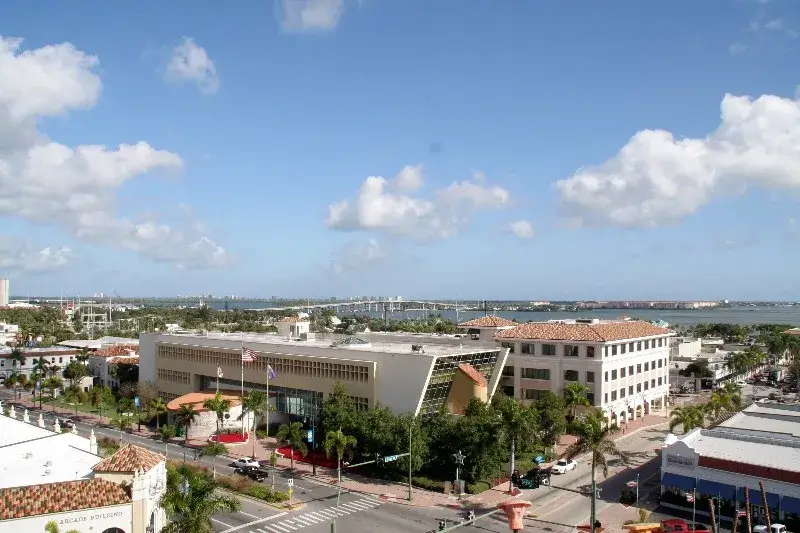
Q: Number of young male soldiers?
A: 0